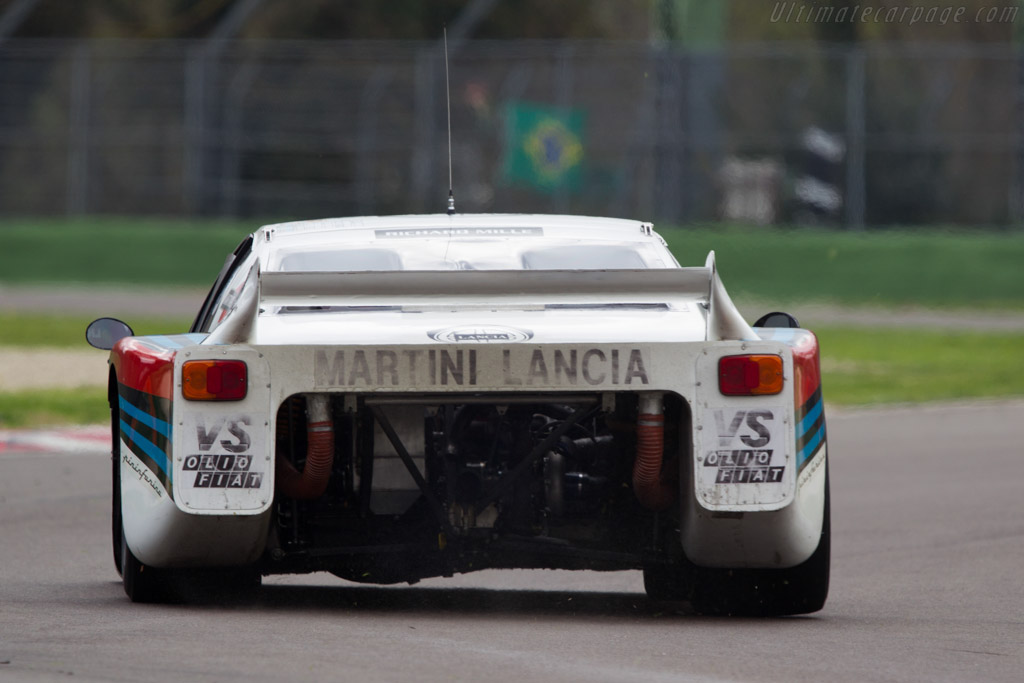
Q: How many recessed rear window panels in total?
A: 2